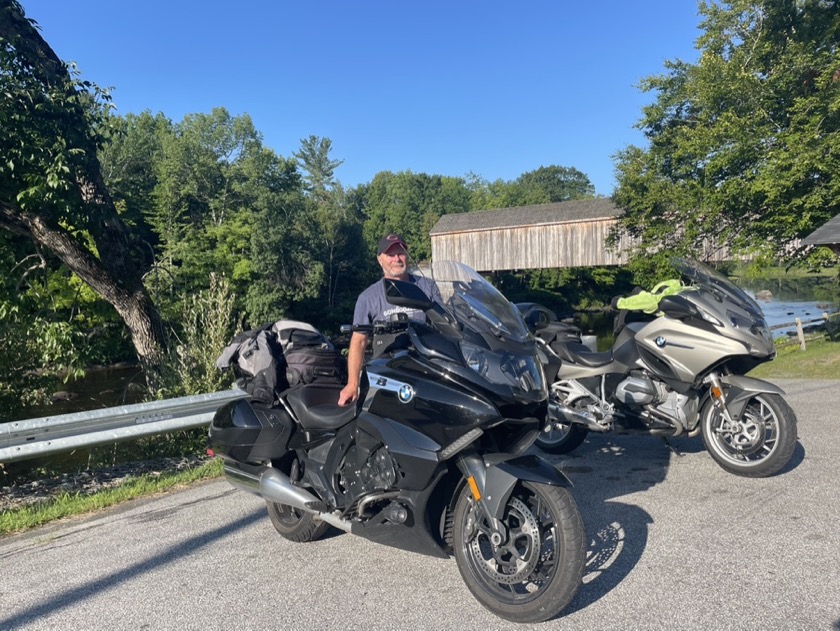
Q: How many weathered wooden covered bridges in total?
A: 1